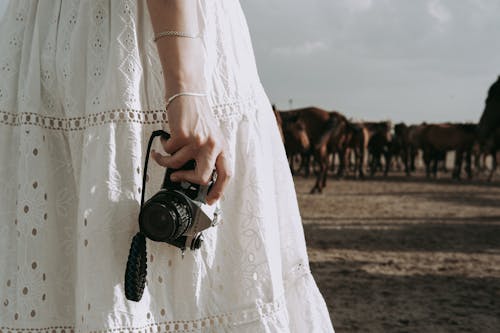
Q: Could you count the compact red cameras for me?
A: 0